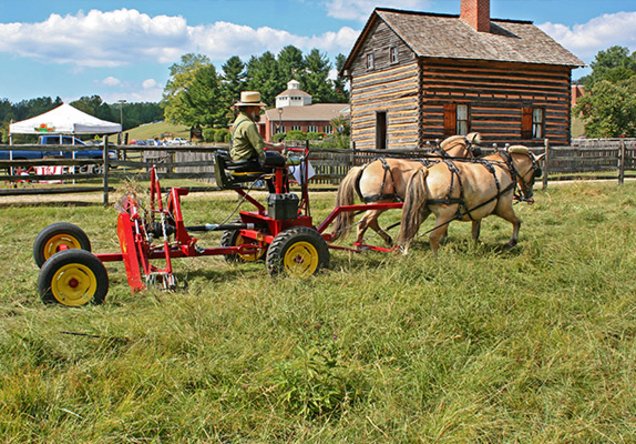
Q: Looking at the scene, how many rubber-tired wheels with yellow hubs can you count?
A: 4